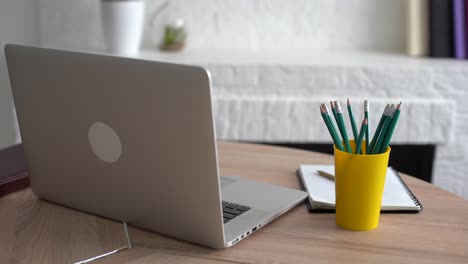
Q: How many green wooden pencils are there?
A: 10